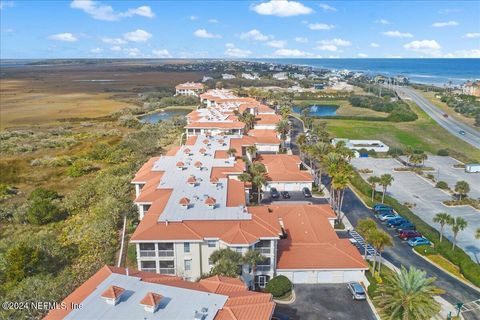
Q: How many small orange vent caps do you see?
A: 14